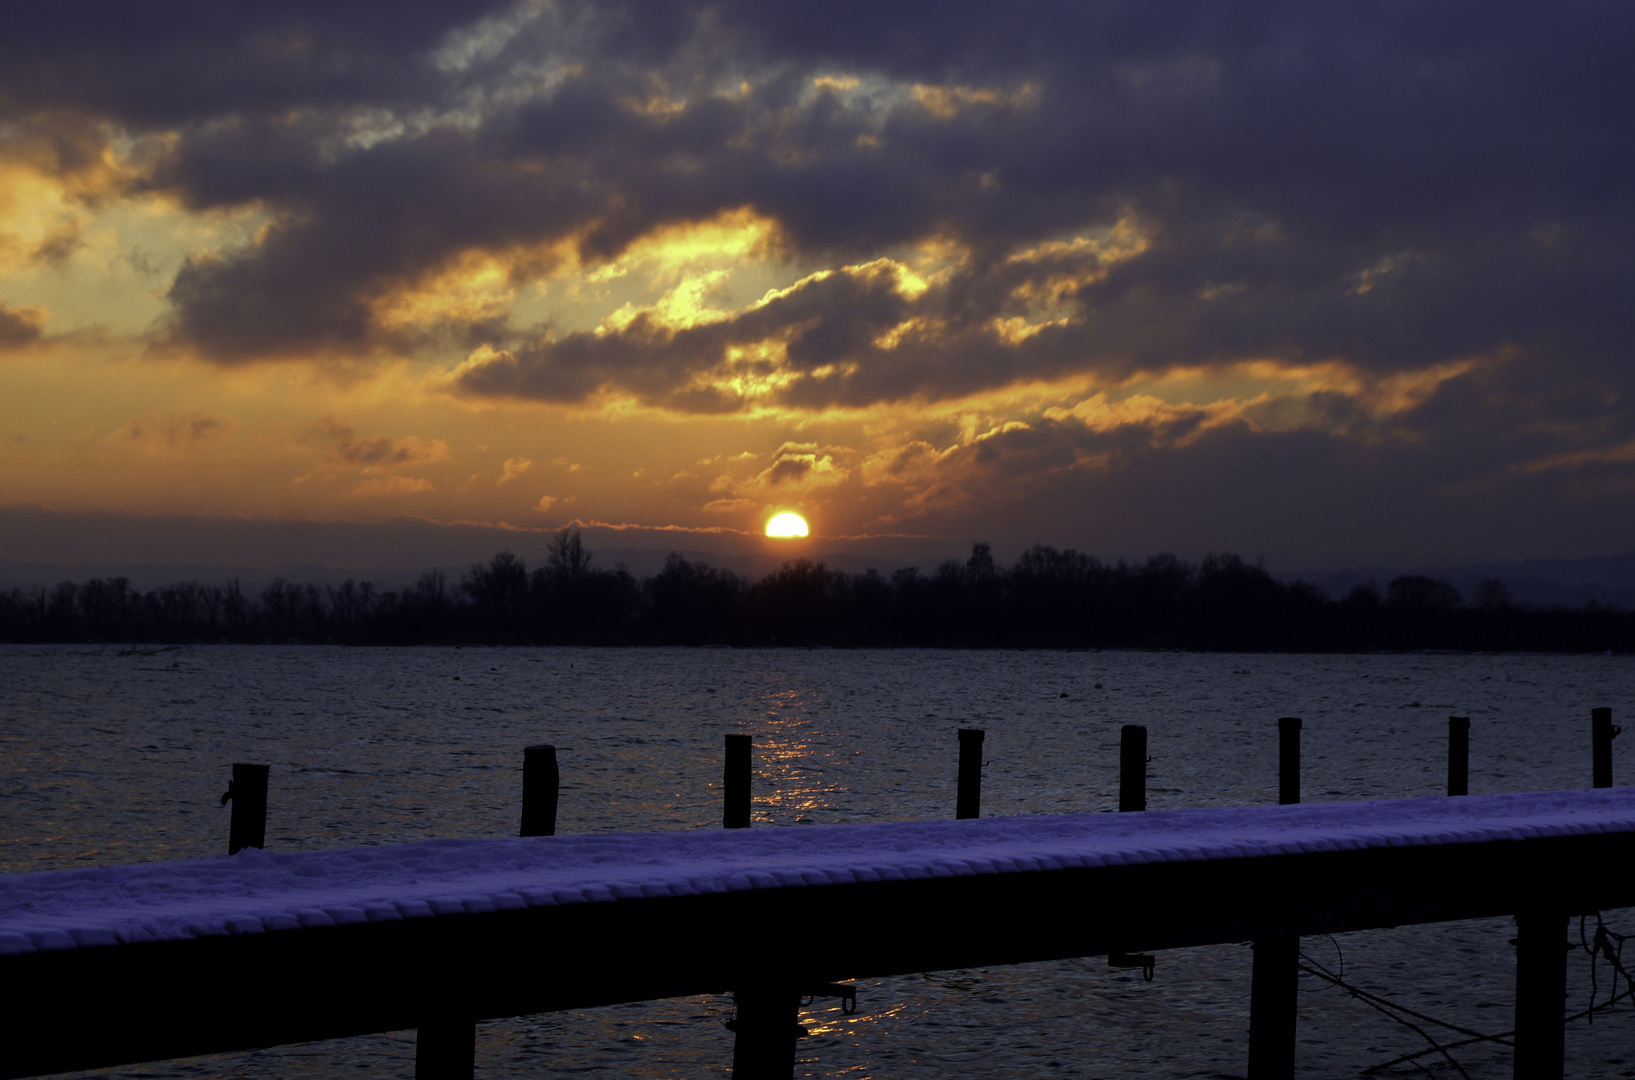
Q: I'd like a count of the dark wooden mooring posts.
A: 8